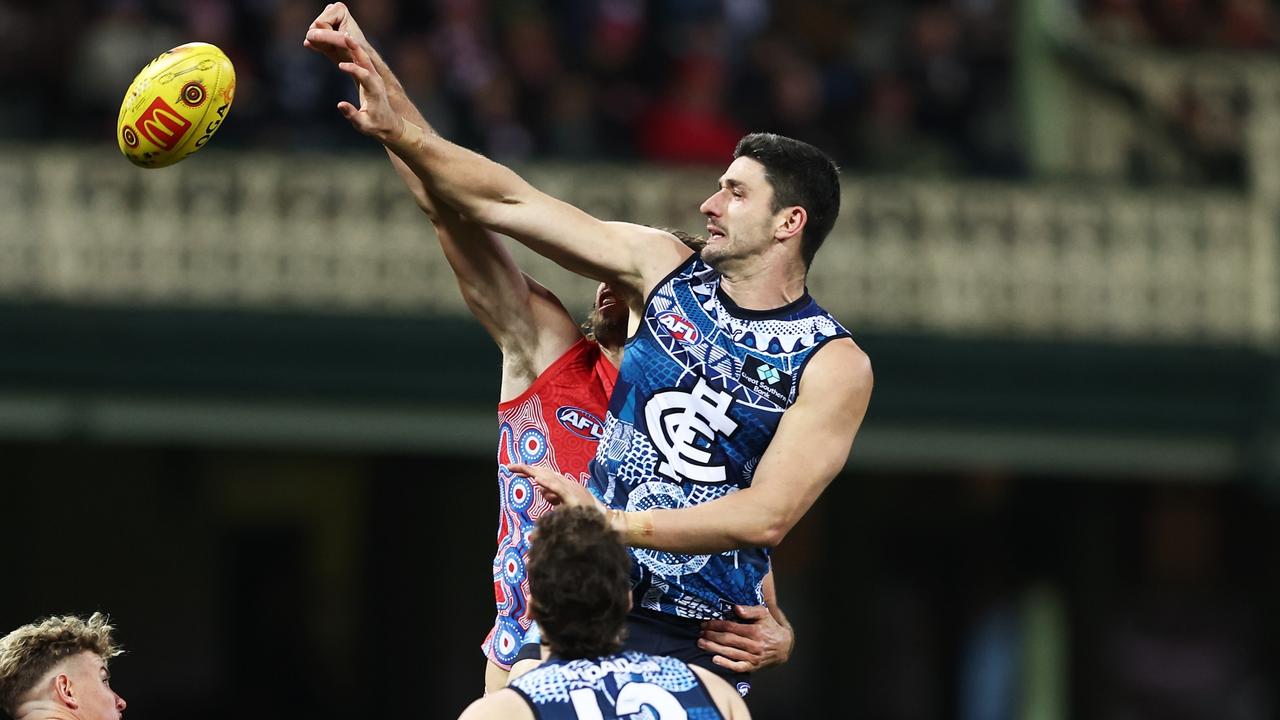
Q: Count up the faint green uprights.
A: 2